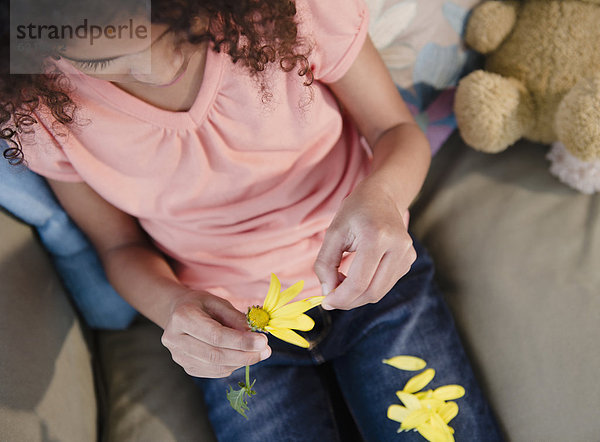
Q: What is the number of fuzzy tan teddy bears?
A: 1